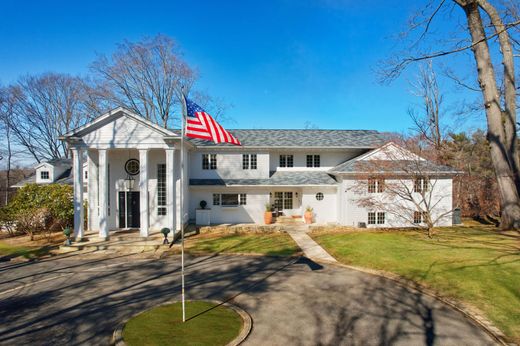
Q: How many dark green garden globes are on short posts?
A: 2